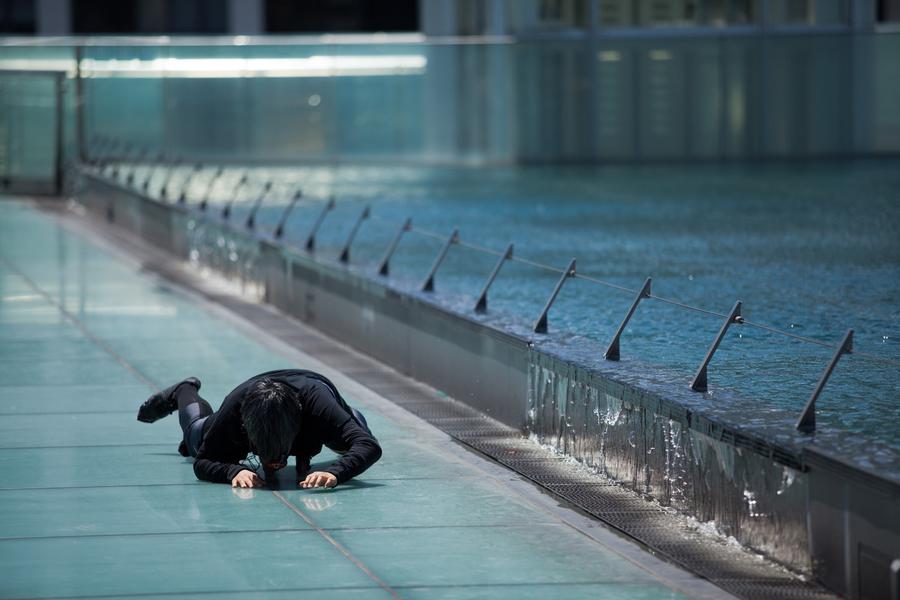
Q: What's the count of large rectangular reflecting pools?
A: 1